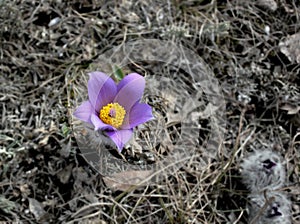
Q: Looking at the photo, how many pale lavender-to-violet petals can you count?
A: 6